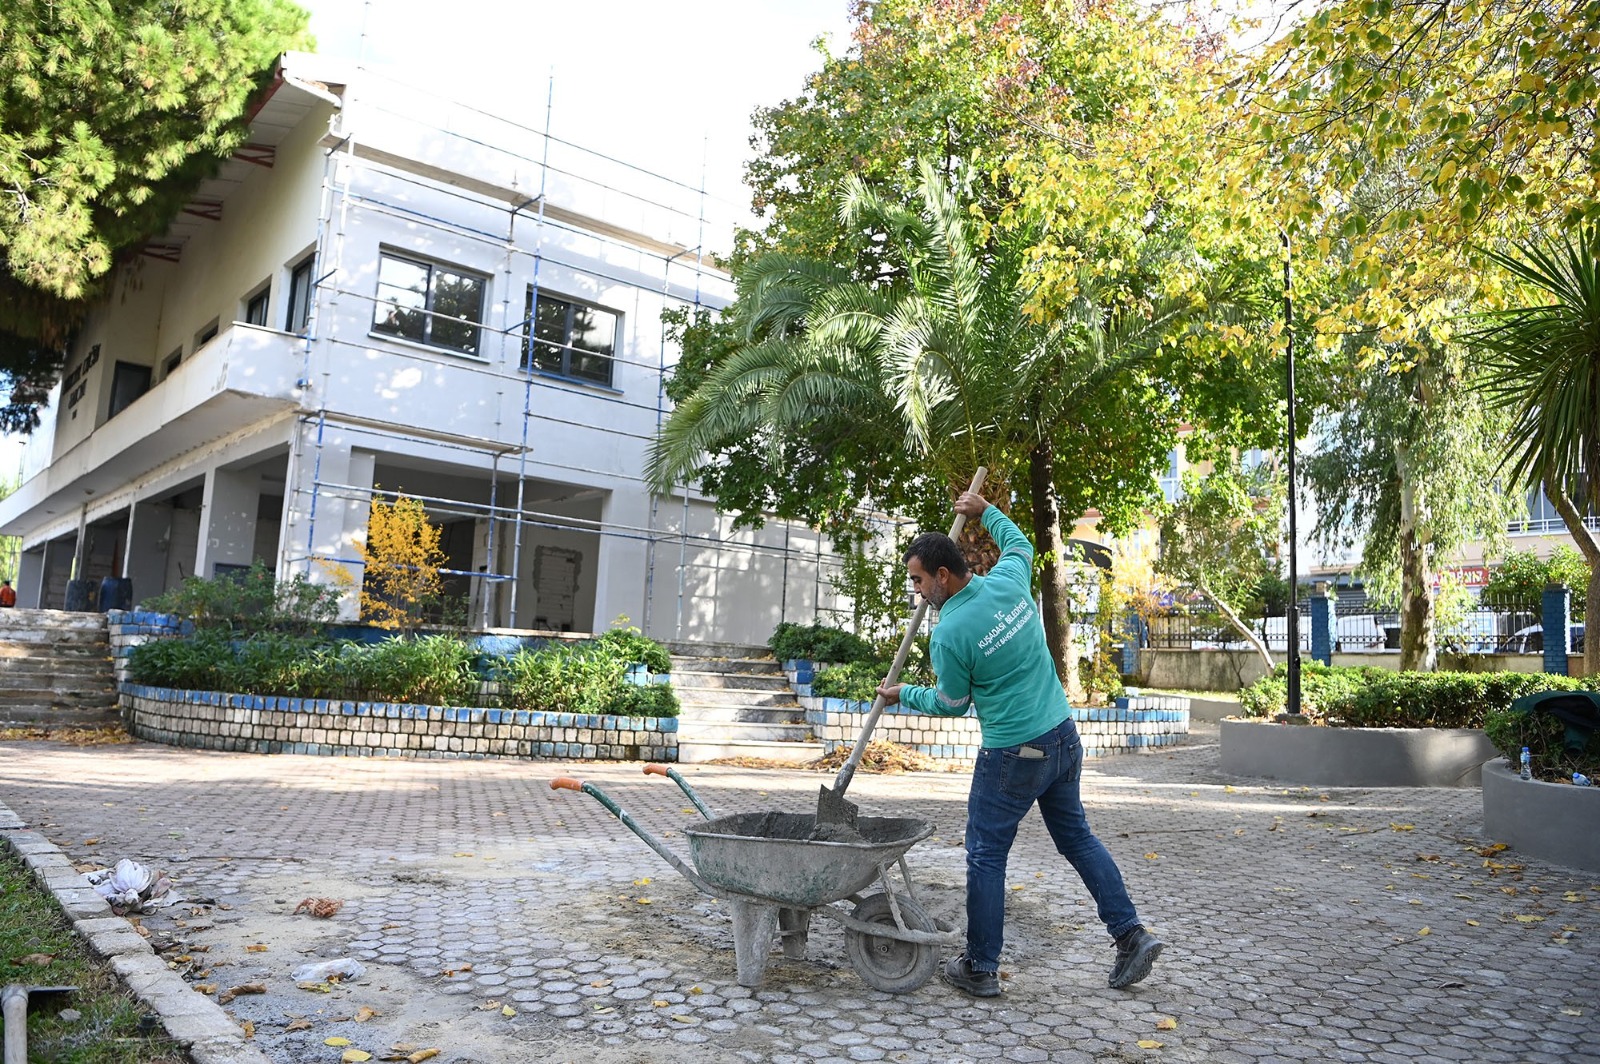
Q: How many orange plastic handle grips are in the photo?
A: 2